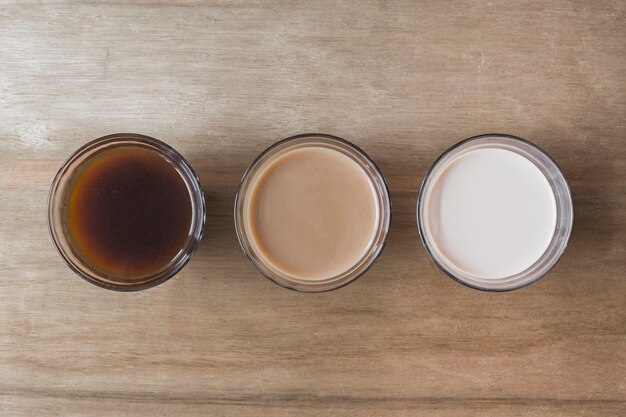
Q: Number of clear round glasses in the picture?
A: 3